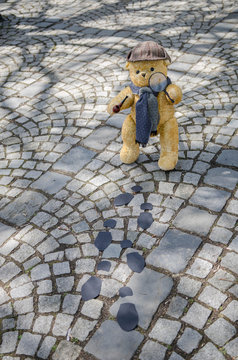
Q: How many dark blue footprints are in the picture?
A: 6